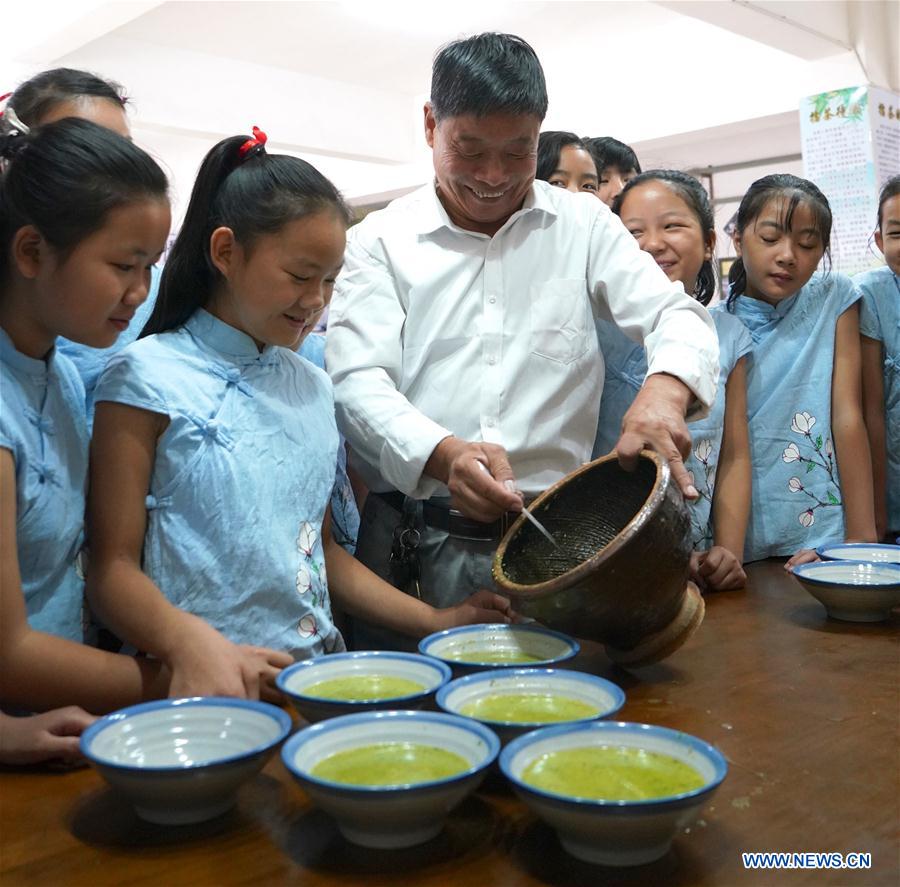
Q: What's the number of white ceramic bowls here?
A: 8